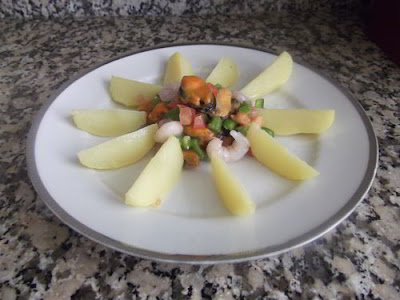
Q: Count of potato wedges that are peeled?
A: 10